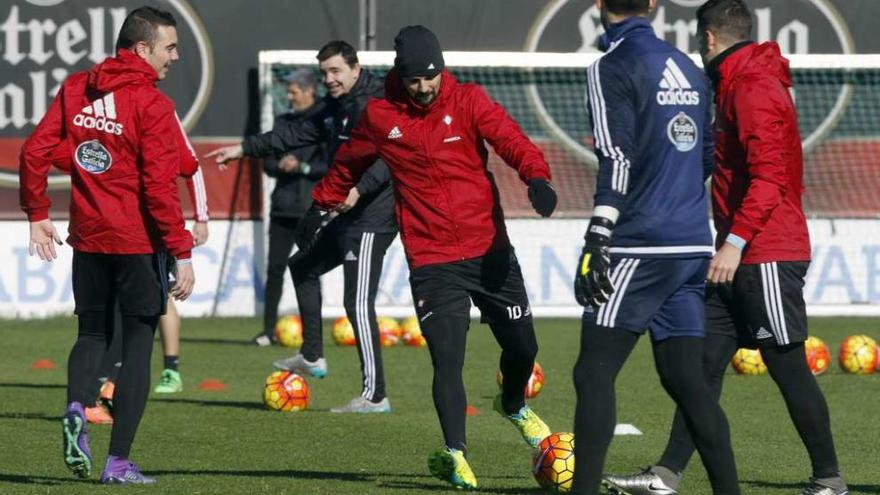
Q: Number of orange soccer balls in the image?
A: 10